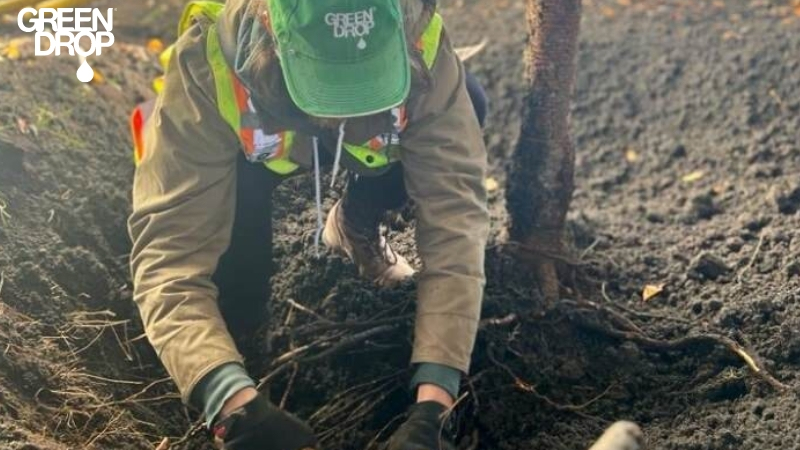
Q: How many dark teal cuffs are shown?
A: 2